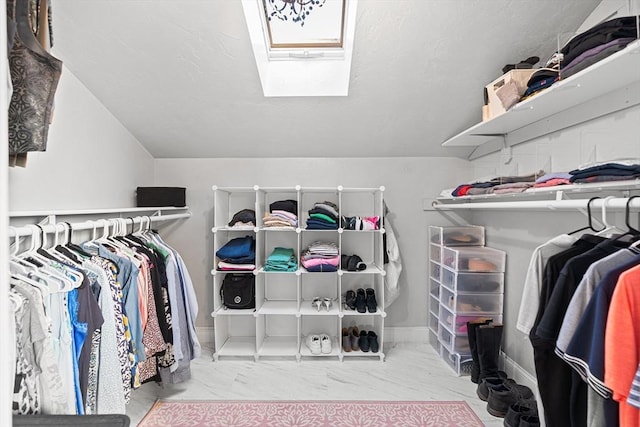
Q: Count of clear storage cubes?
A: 13